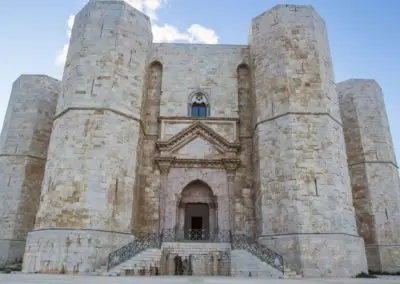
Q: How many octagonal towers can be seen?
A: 4